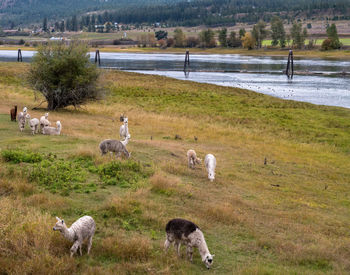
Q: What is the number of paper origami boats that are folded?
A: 0